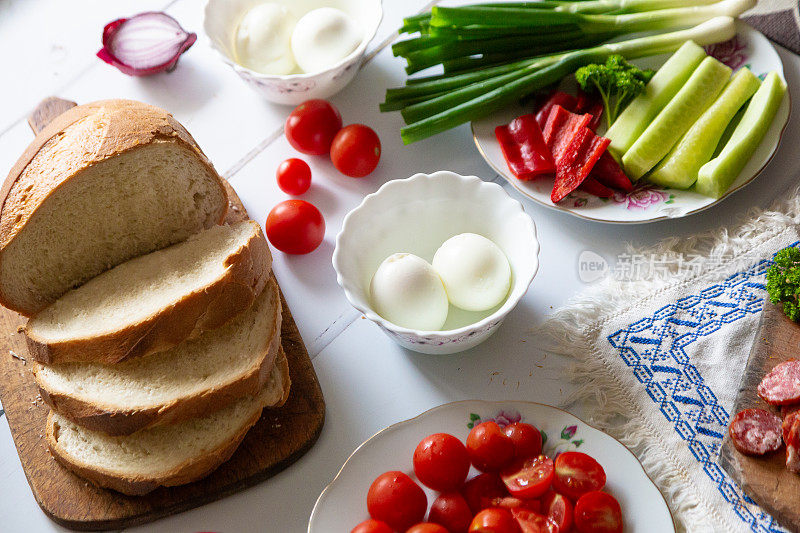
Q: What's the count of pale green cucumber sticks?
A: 4